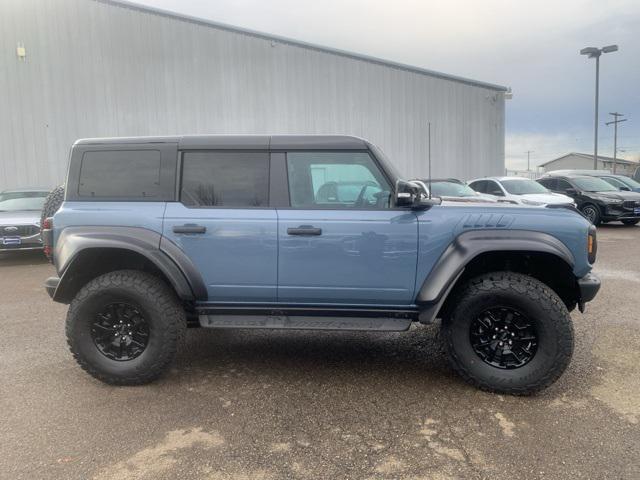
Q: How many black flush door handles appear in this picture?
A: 2